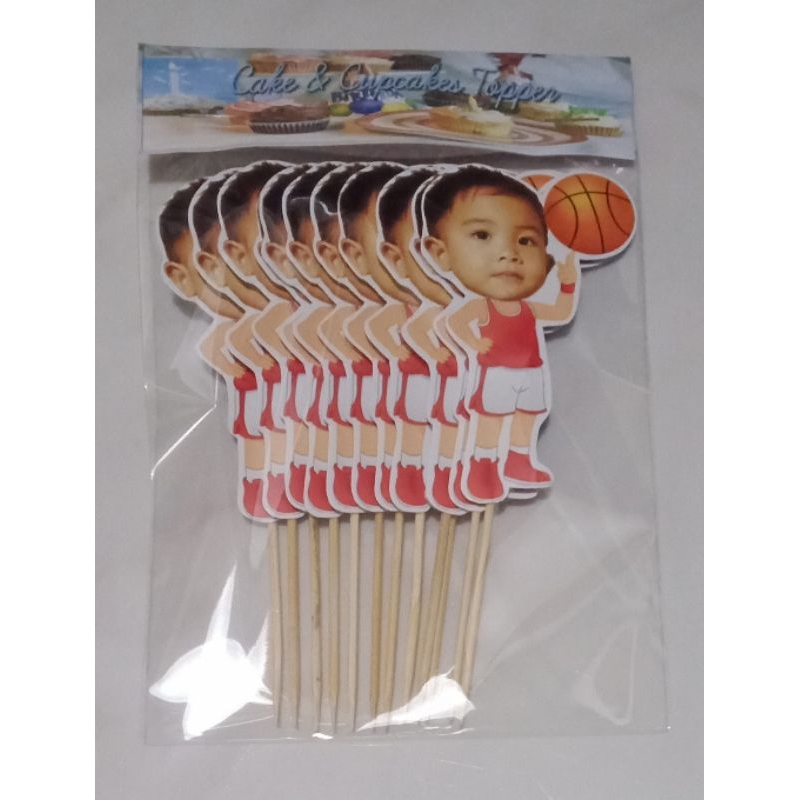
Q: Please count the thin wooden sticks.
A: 12